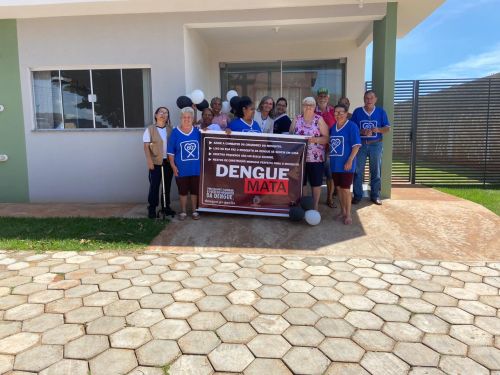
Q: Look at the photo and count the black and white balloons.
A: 9